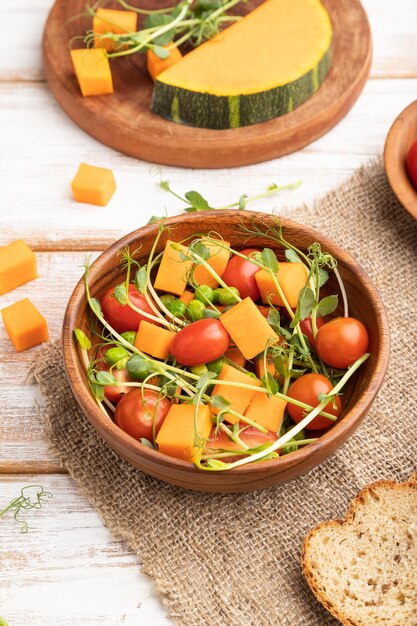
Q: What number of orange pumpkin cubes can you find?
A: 14